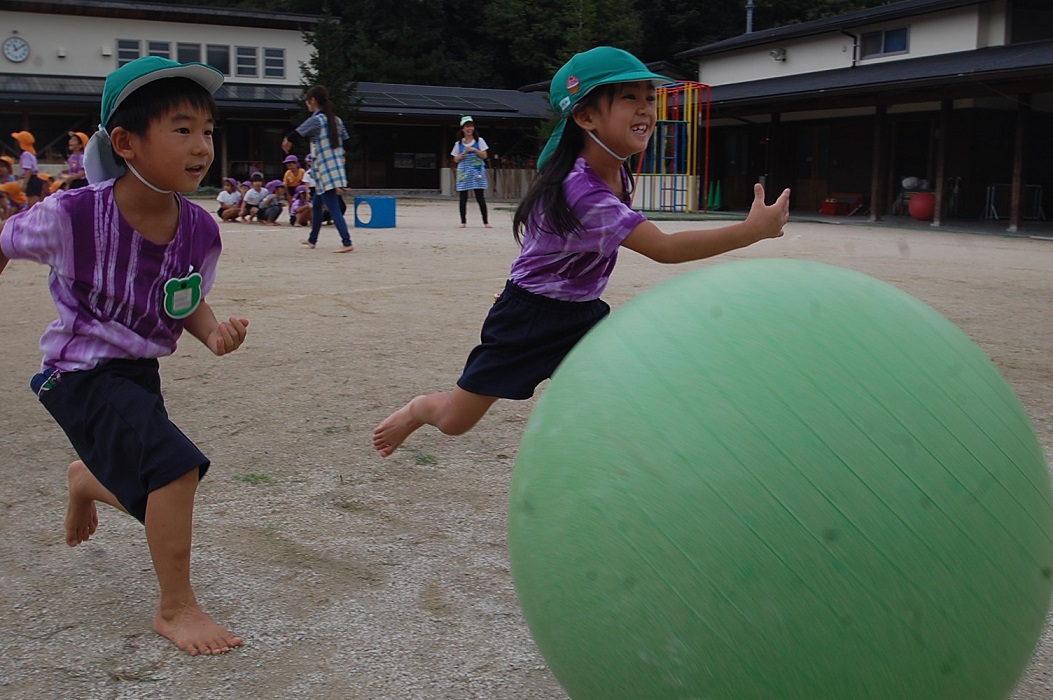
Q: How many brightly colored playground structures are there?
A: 1